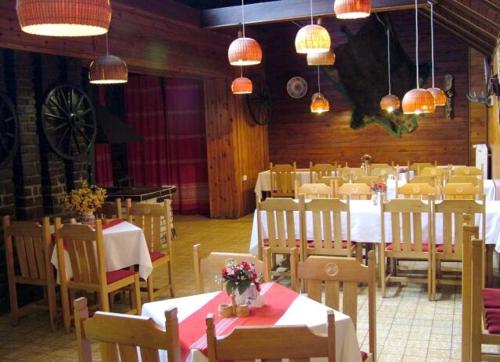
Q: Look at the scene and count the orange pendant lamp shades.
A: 11